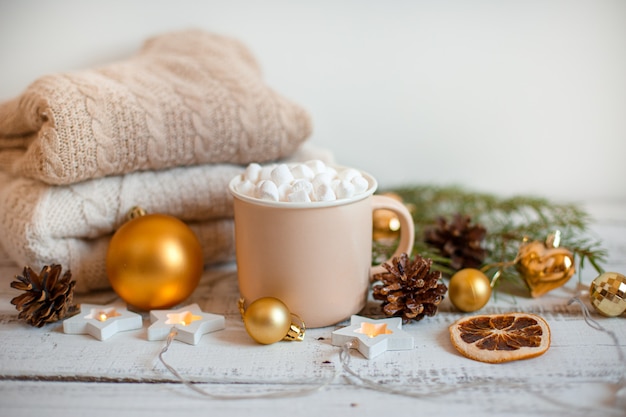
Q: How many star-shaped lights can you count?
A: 3